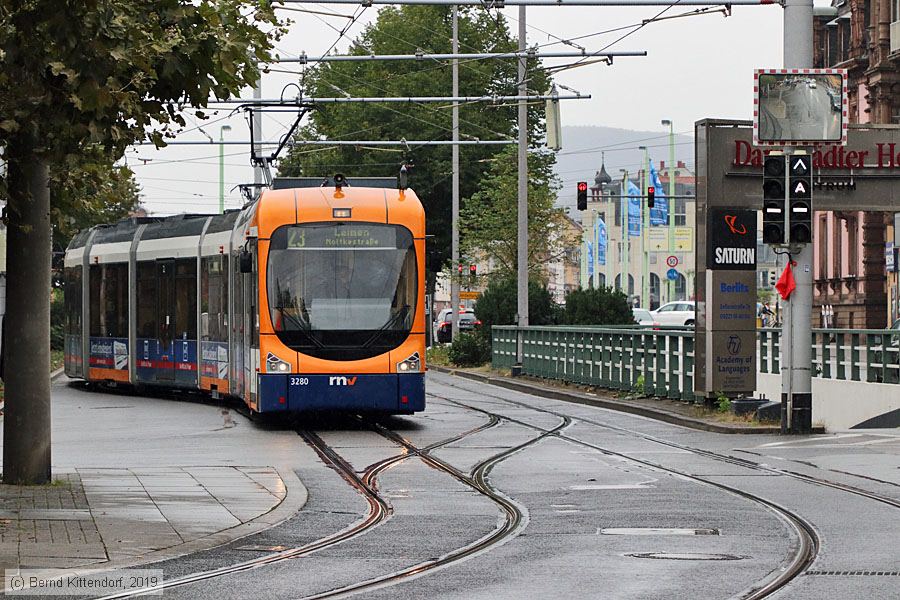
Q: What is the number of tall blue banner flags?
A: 4